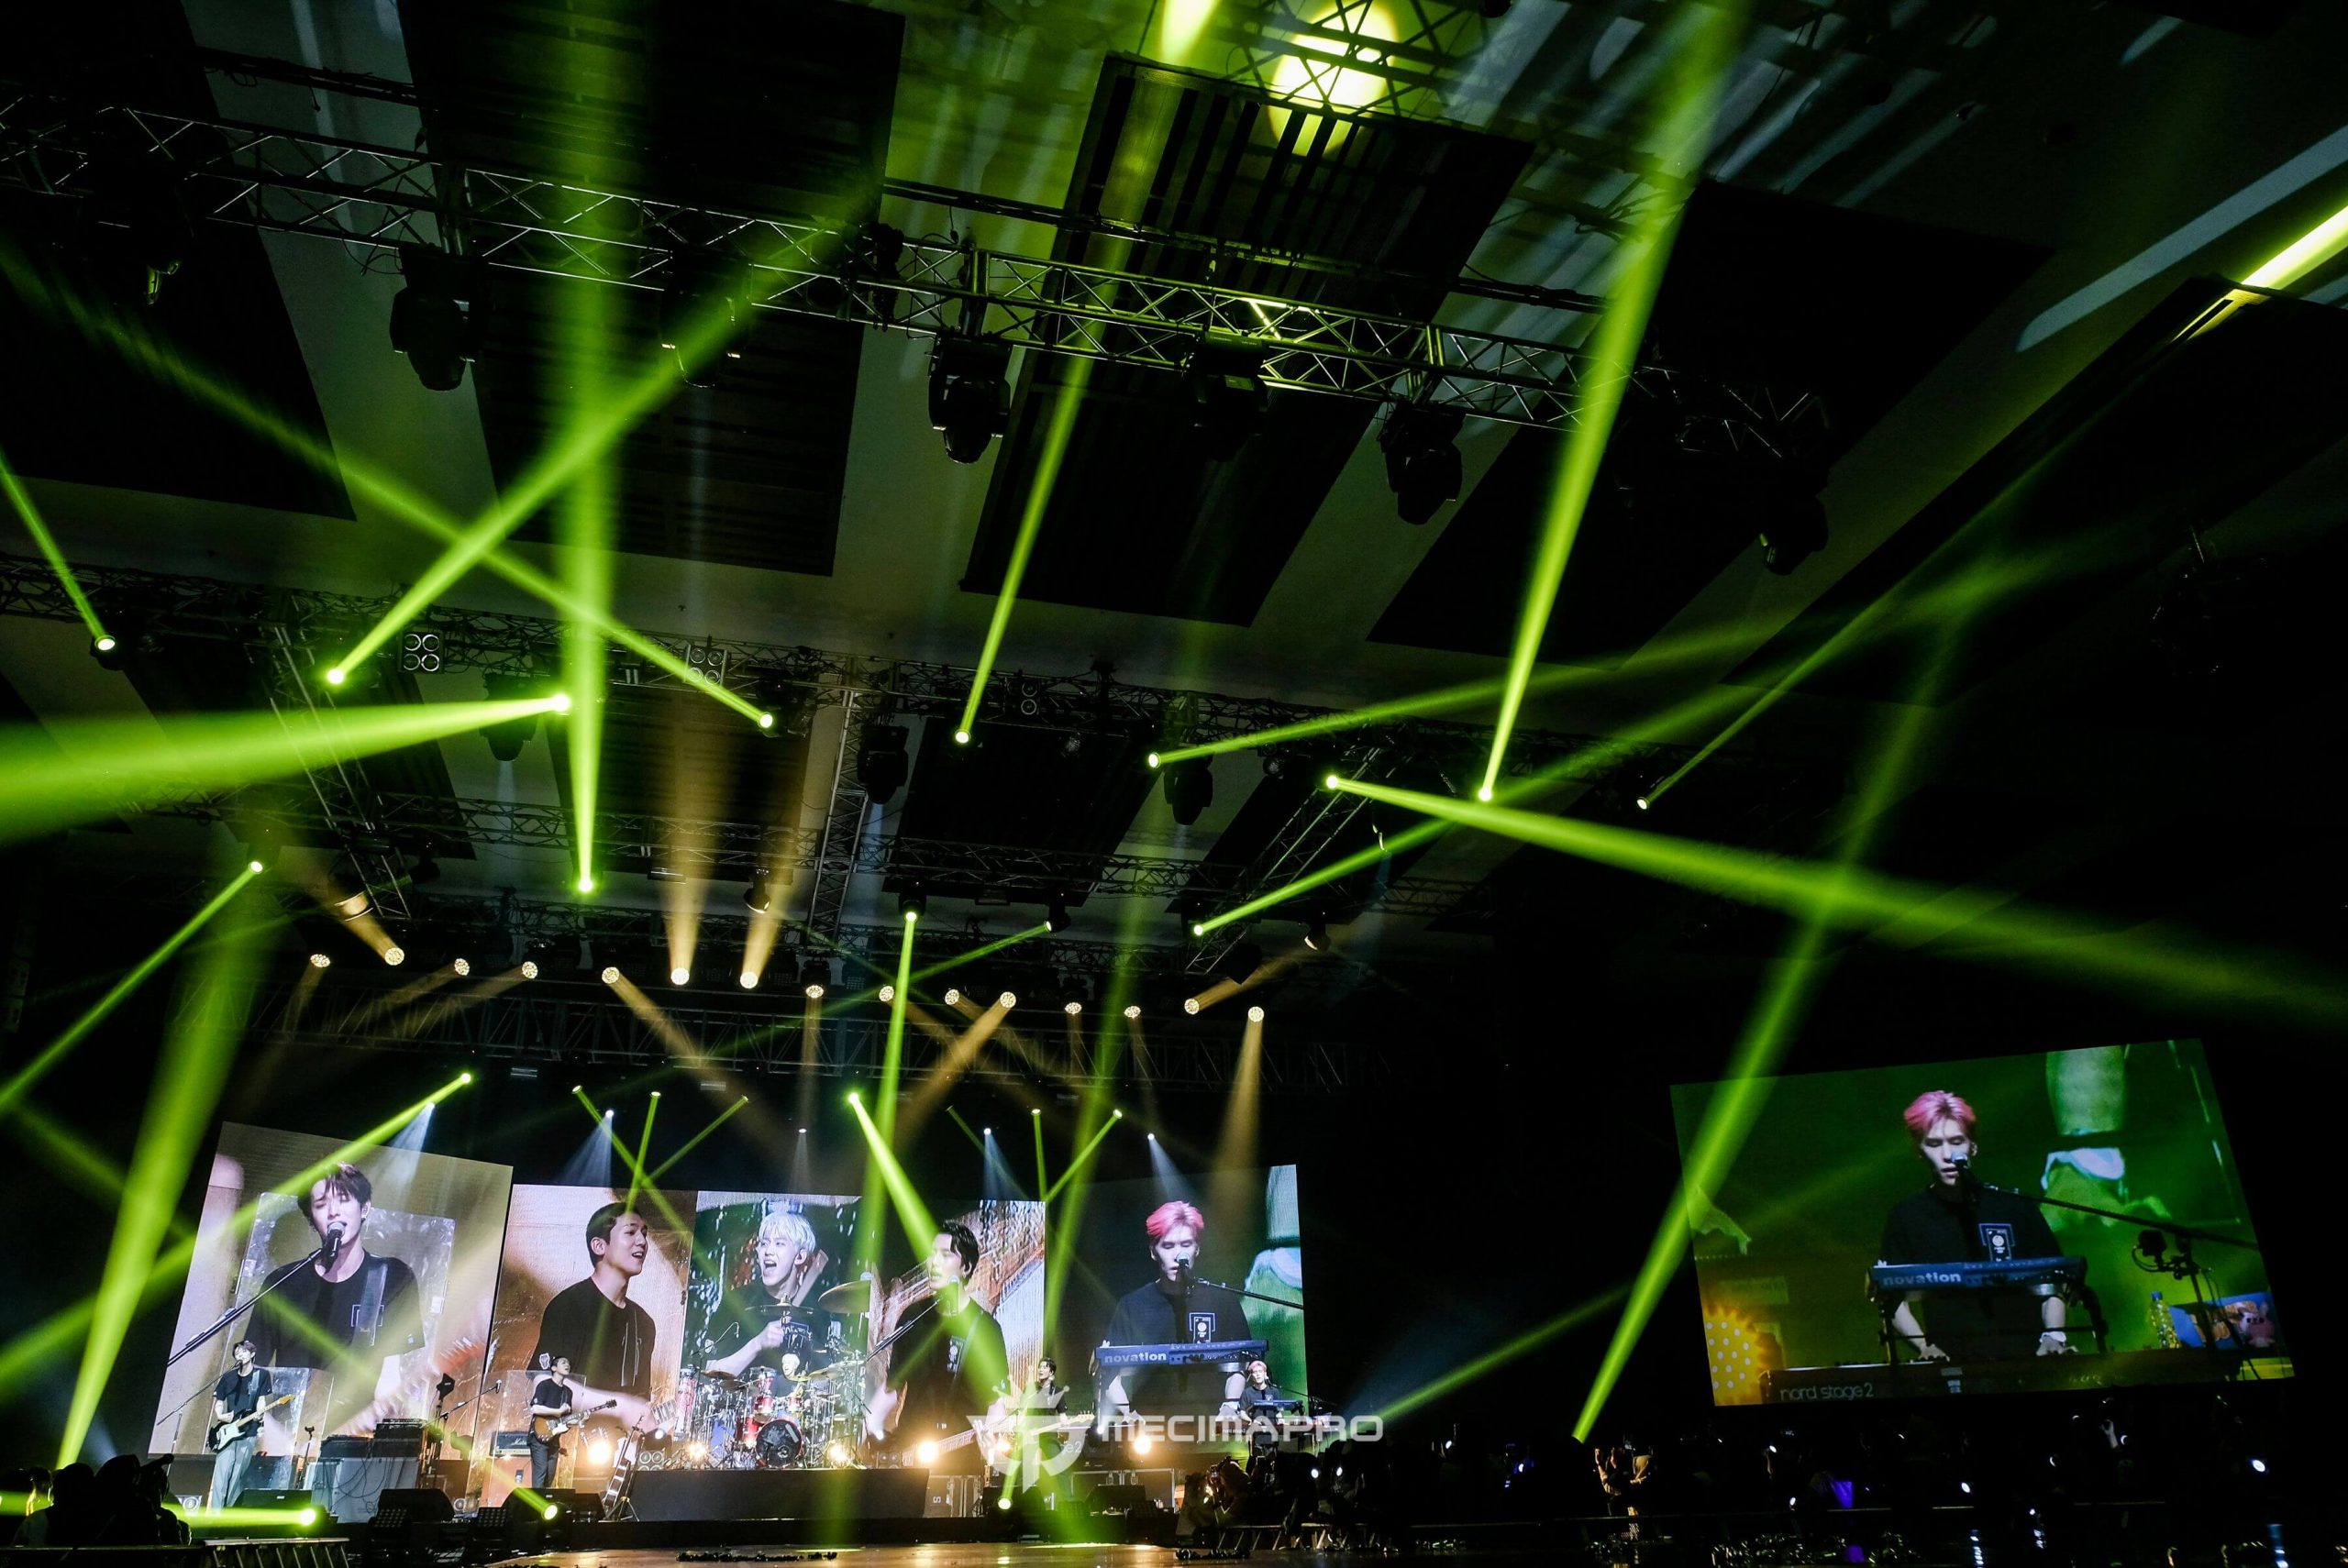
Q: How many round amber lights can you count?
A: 15